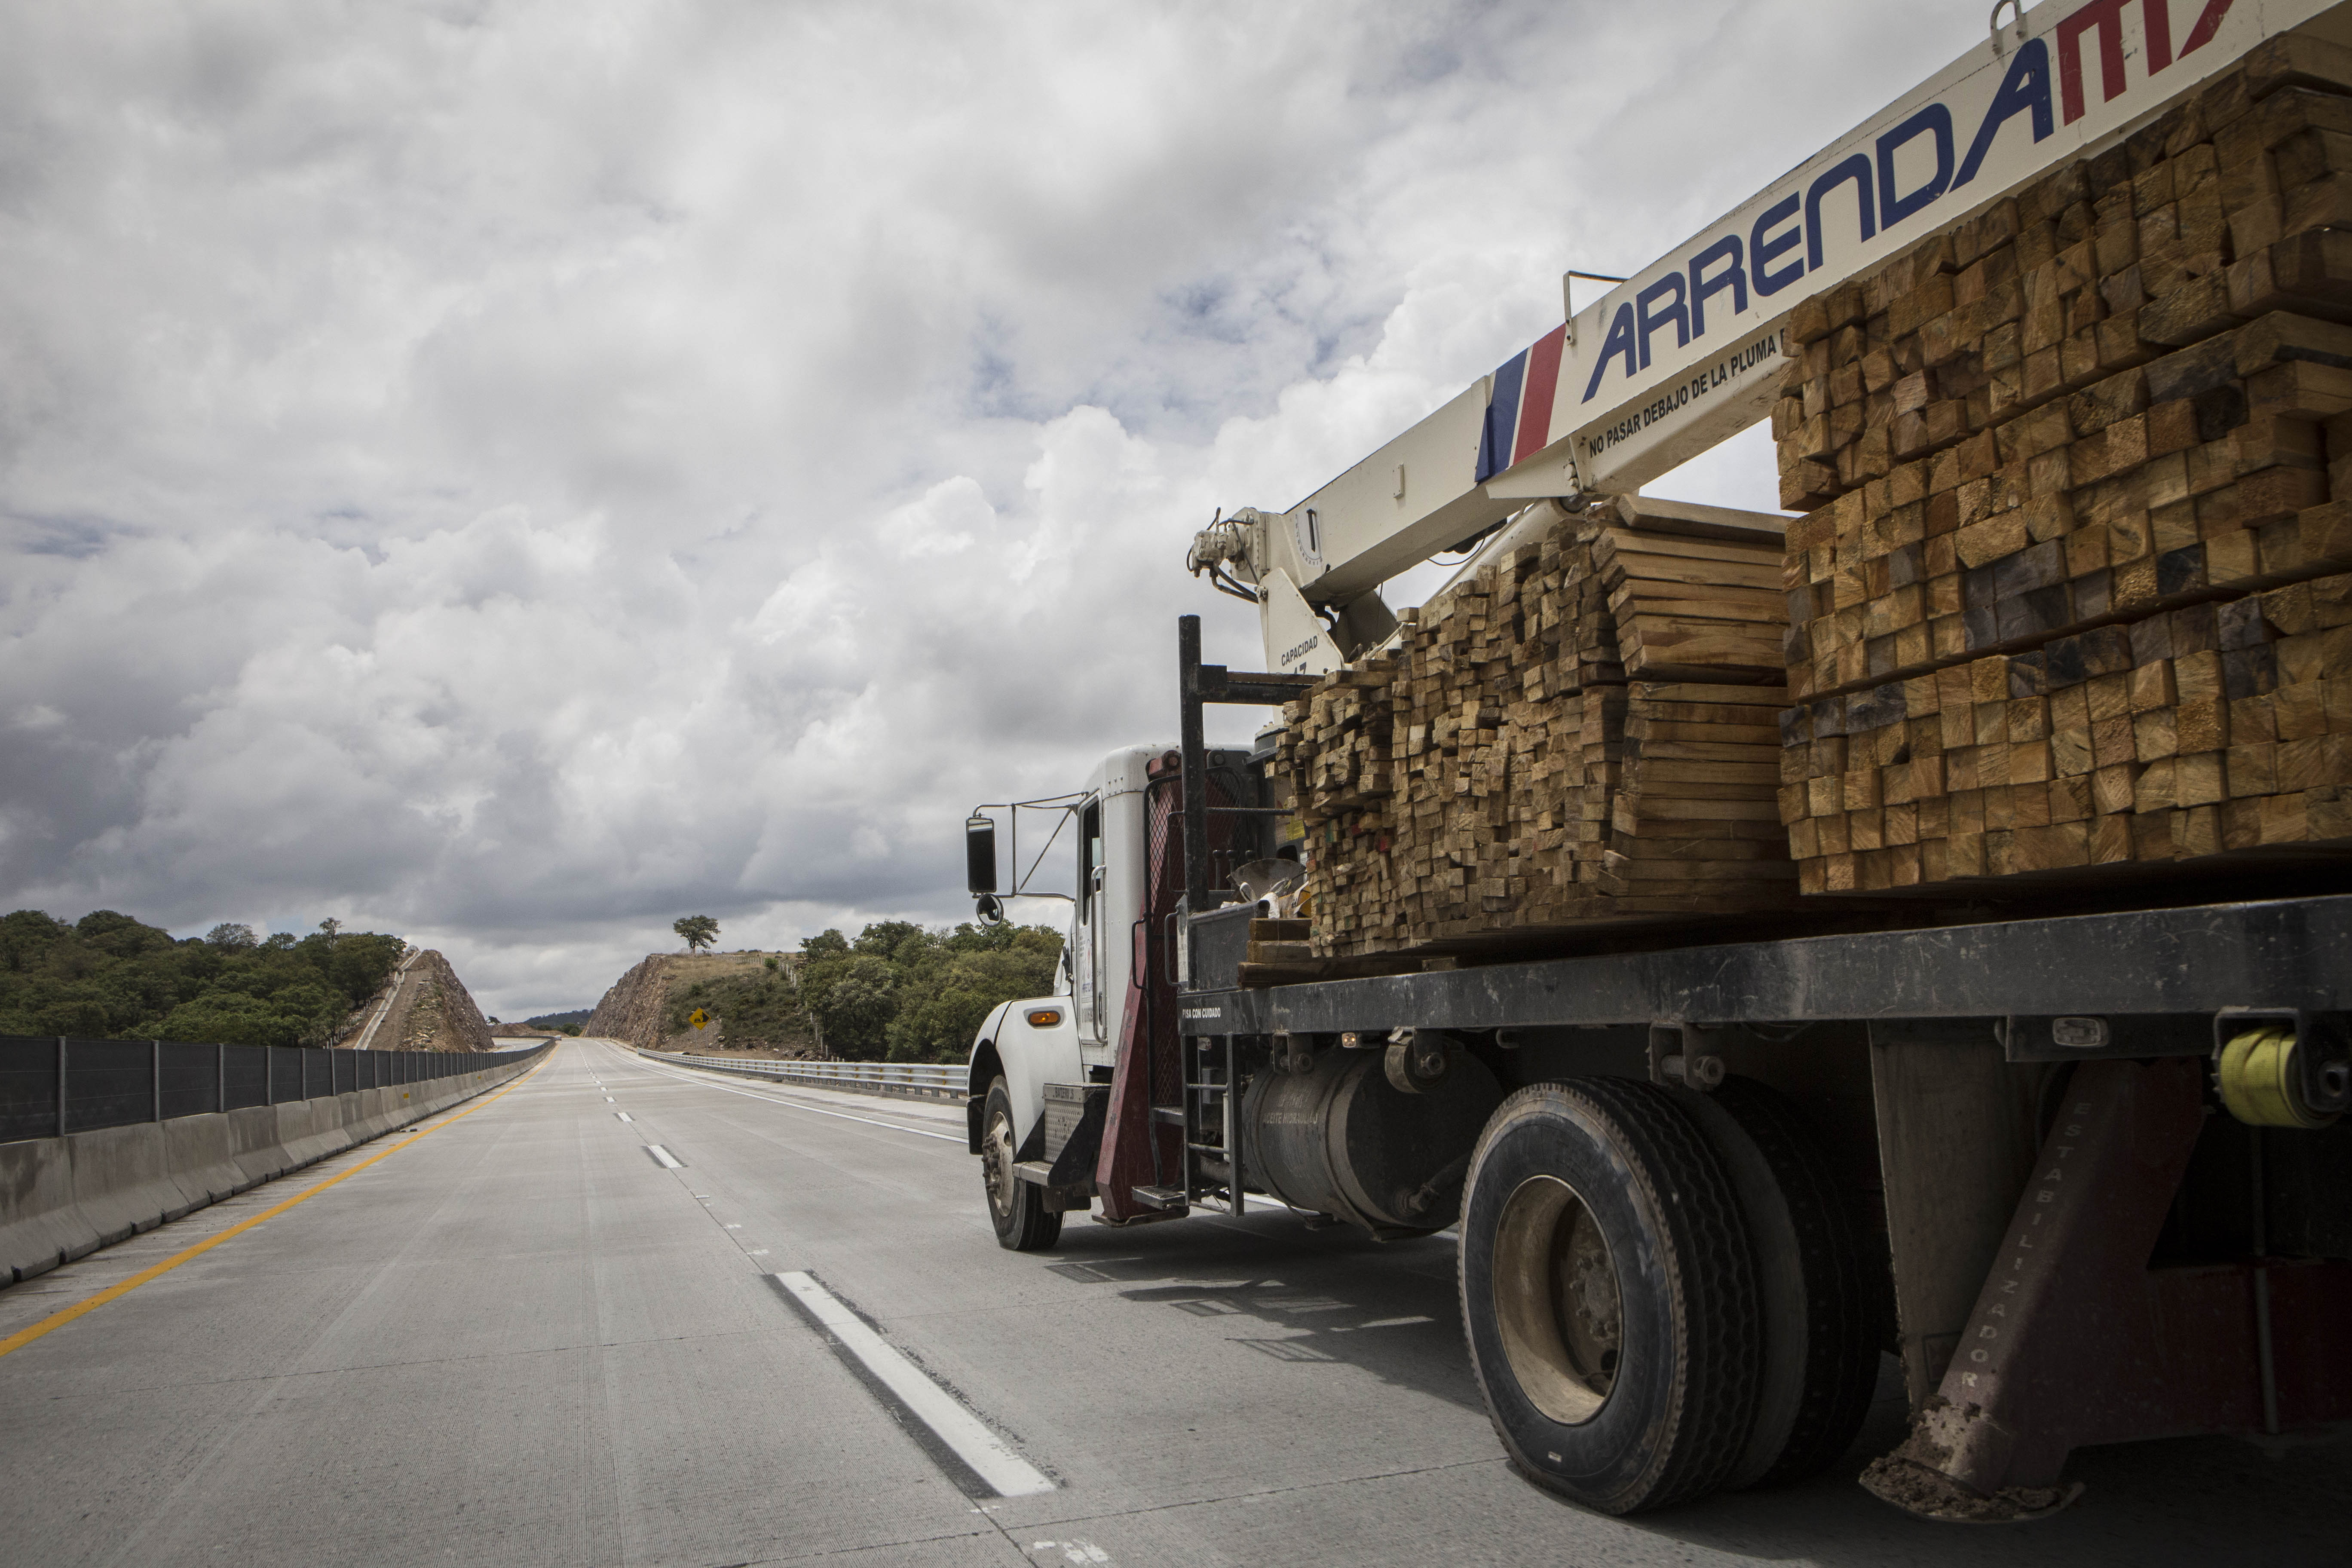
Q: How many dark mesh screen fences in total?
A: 1